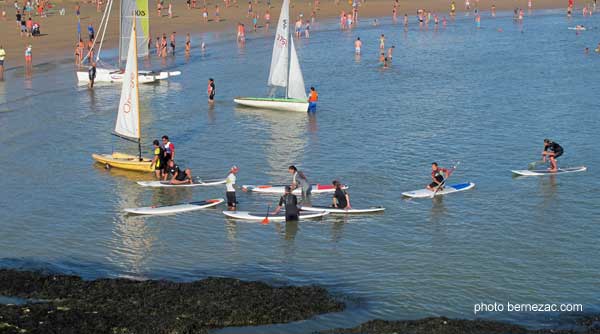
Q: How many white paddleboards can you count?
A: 7